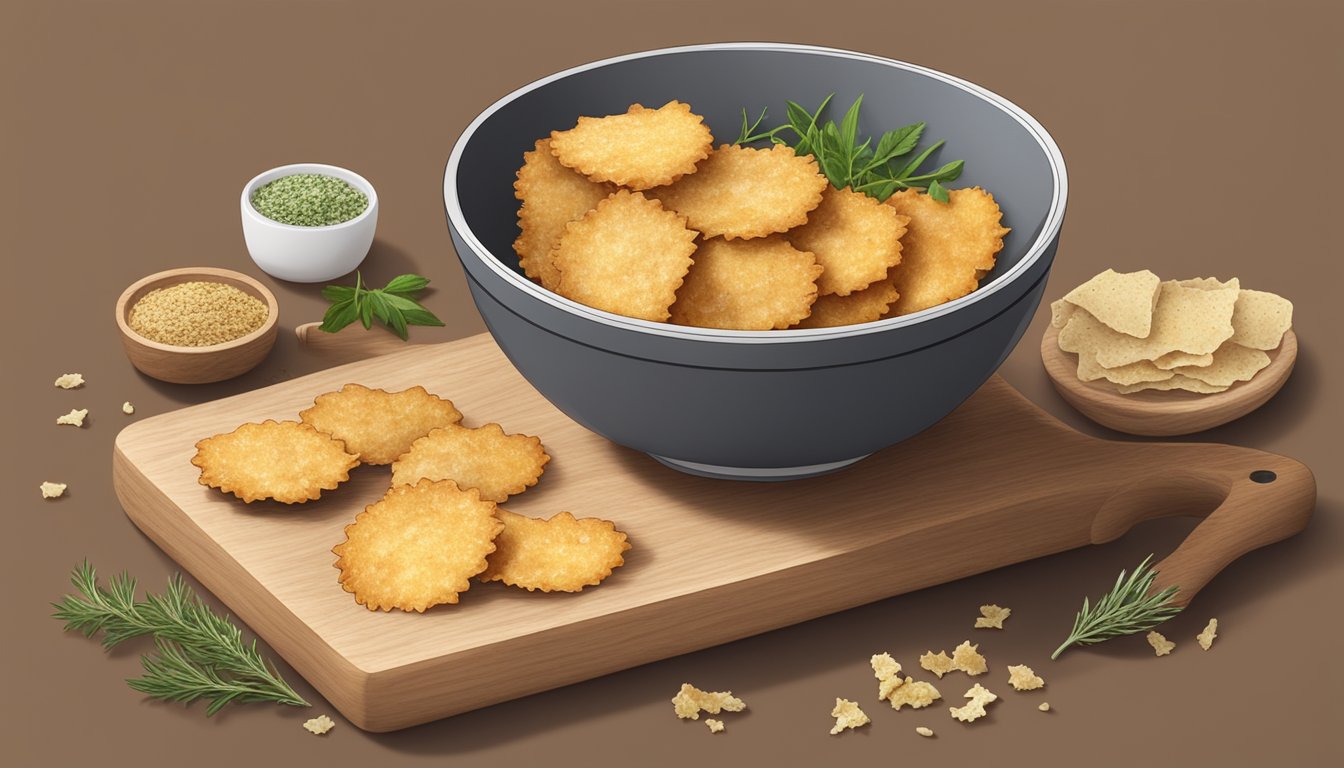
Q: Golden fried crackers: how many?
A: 13